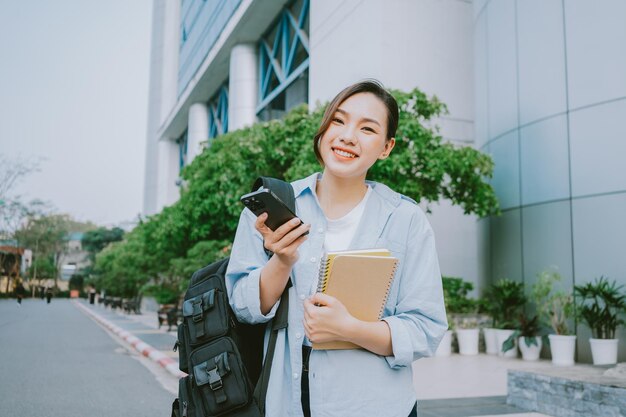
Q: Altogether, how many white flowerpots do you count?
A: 7